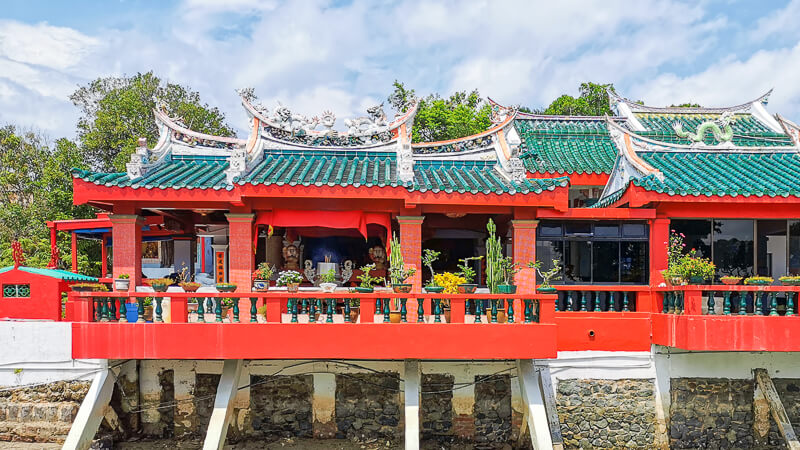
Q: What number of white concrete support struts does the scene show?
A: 4